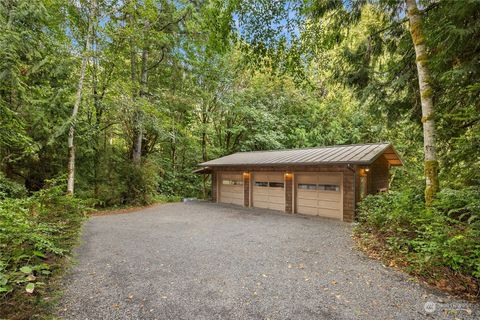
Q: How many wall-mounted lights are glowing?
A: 3